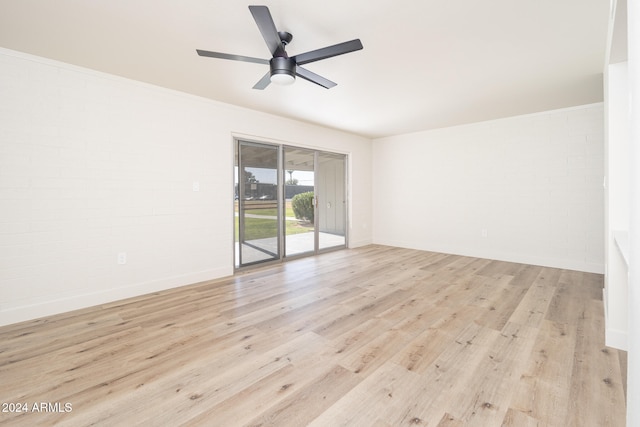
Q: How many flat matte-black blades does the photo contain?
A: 5